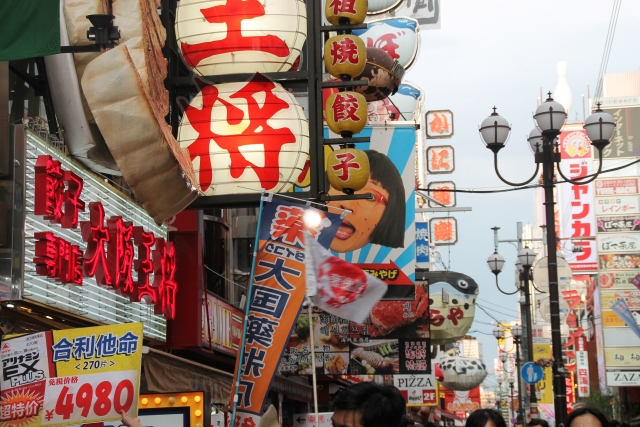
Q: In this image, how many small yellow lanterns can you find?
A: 4